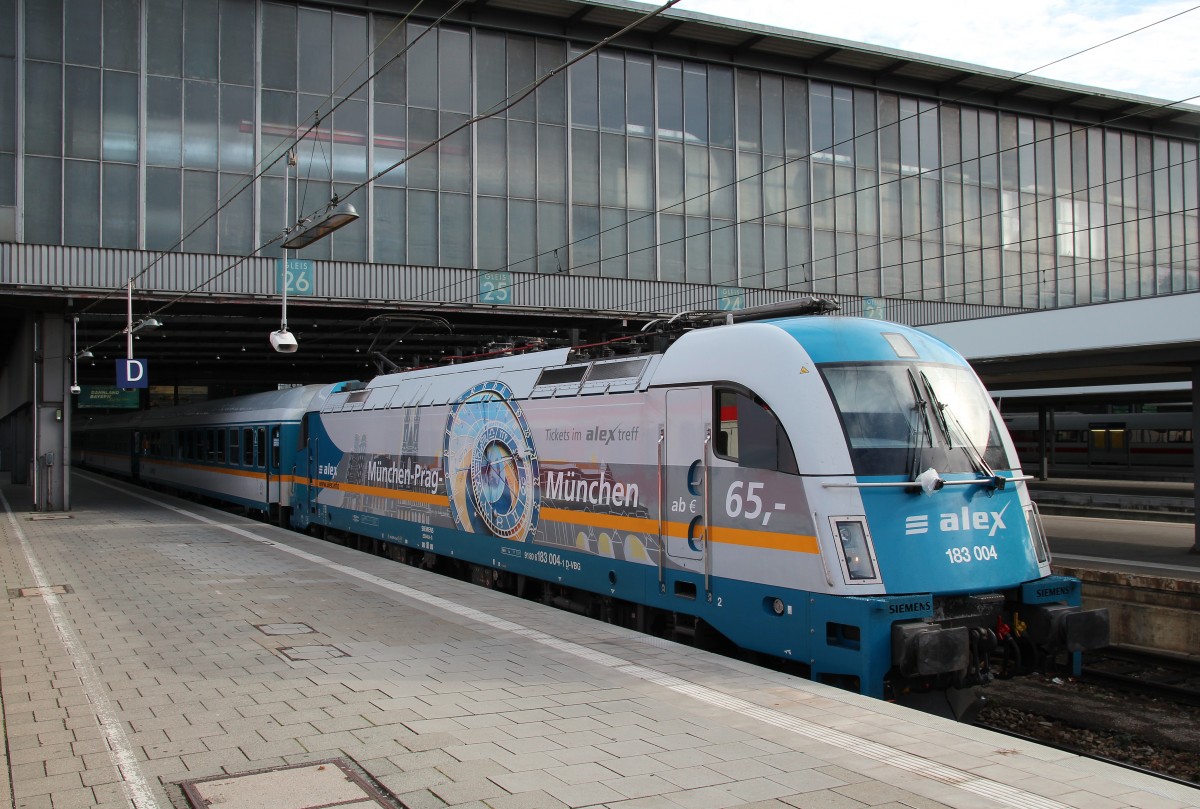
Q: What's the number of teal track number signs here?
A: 4